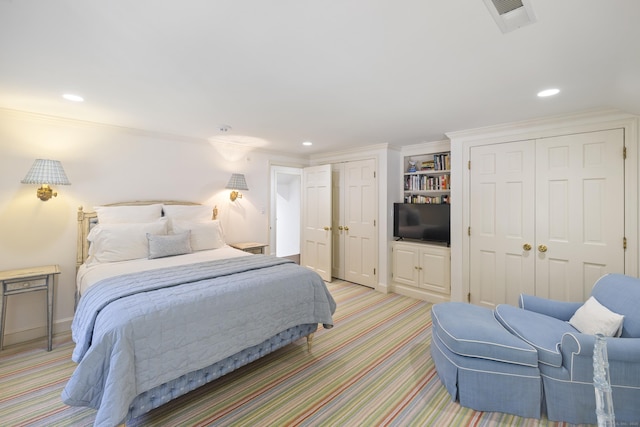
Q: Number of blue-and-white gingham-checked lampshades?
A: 2